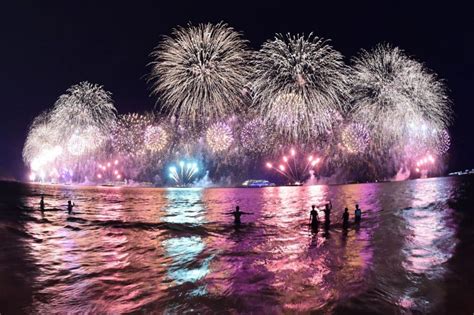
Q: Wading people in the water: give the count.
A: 7